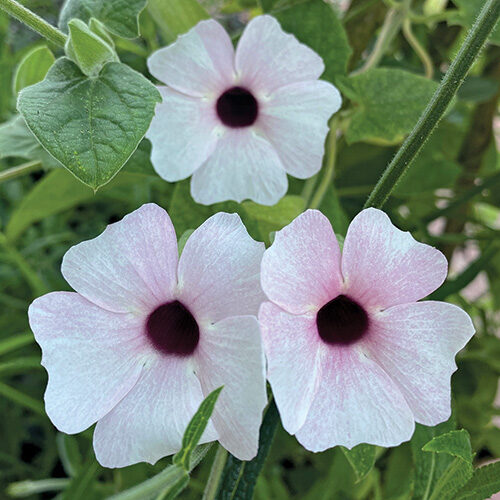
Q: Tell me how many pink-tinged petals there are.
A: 15